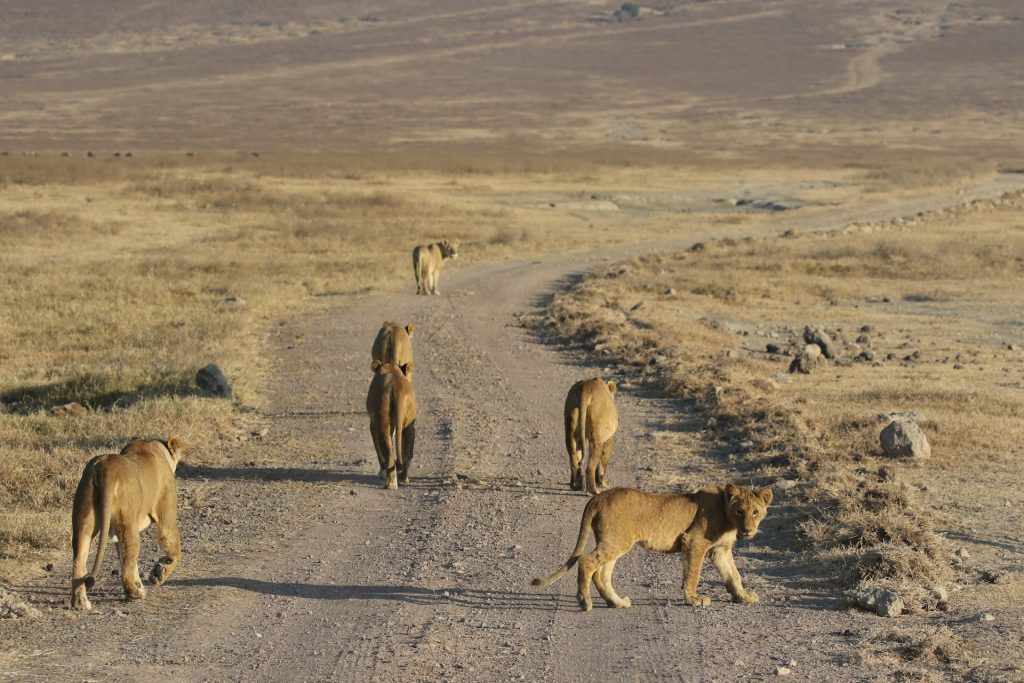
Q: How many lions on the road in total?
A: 6